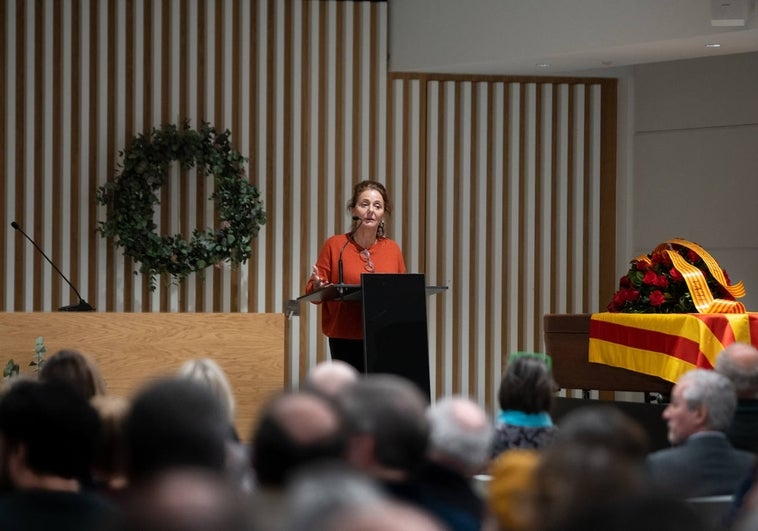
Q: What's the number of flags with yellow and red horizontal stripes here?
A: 1